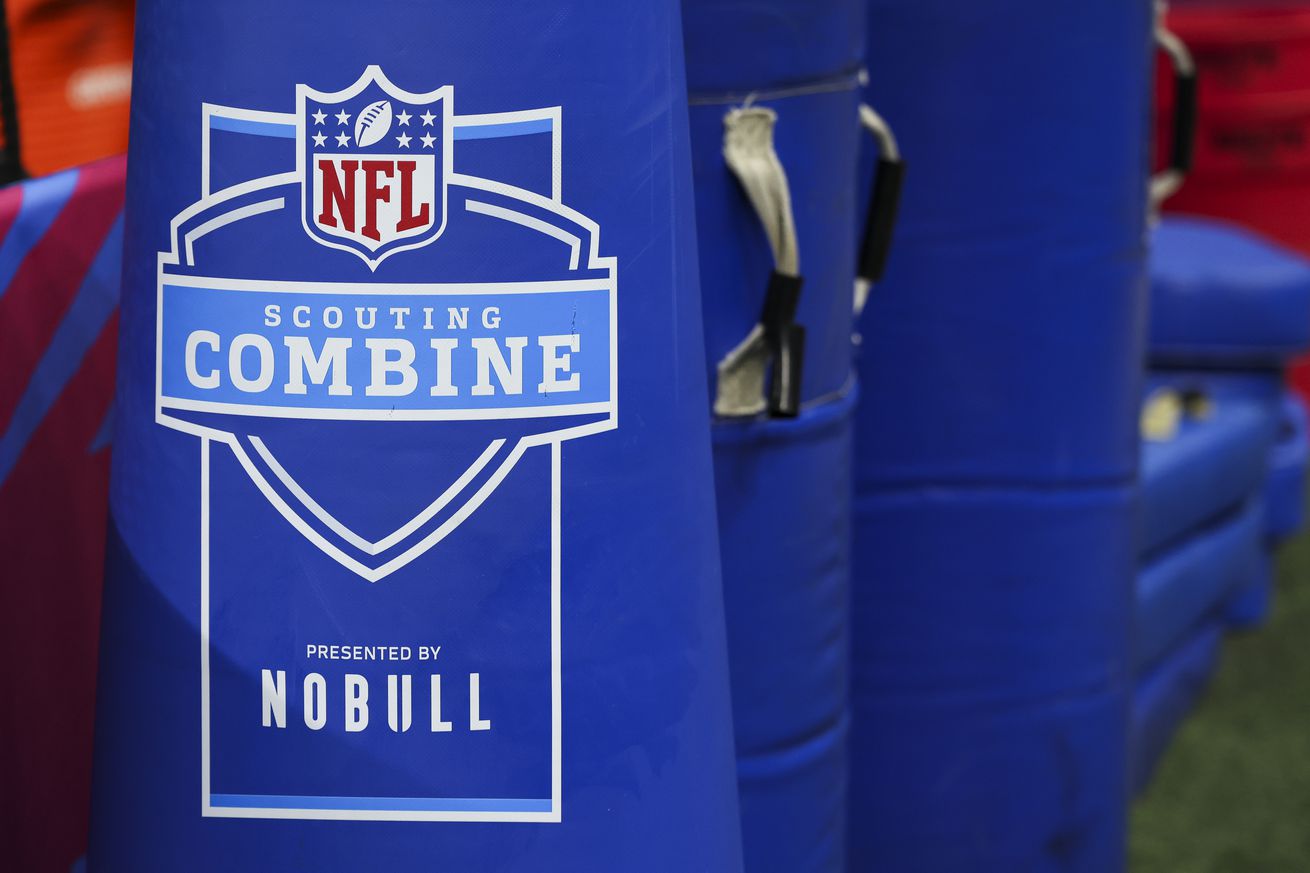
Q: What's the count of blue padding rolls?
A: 3